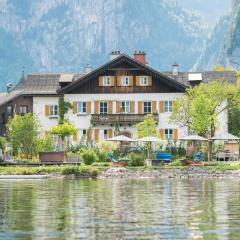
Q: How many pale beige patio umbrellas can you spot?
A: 4